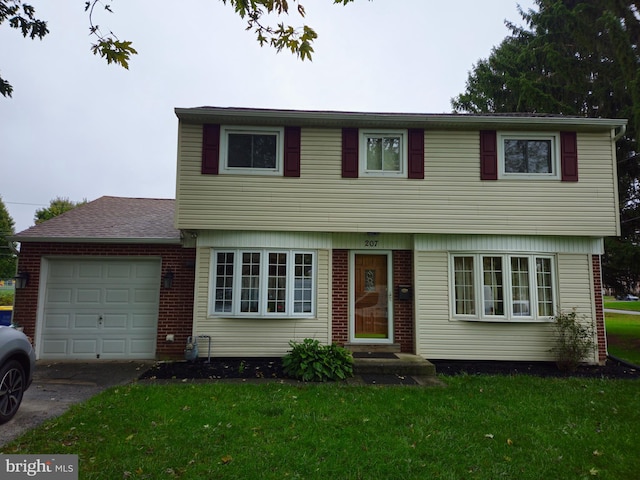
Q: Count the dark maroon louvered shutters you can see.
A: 6